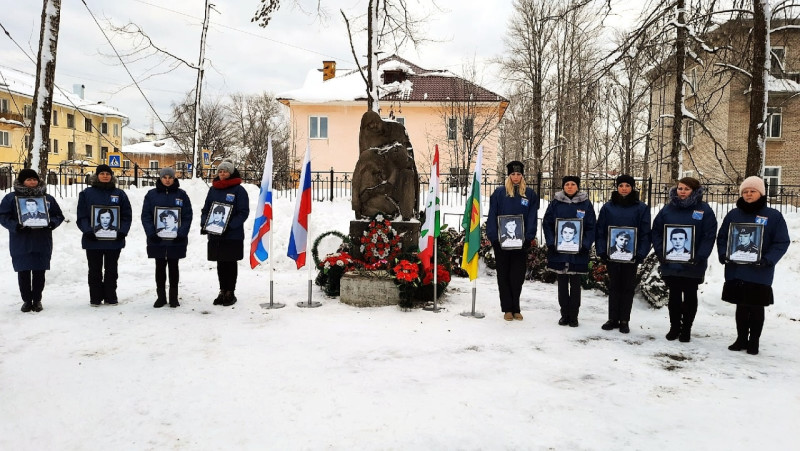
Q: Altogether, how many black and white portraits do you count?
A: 9